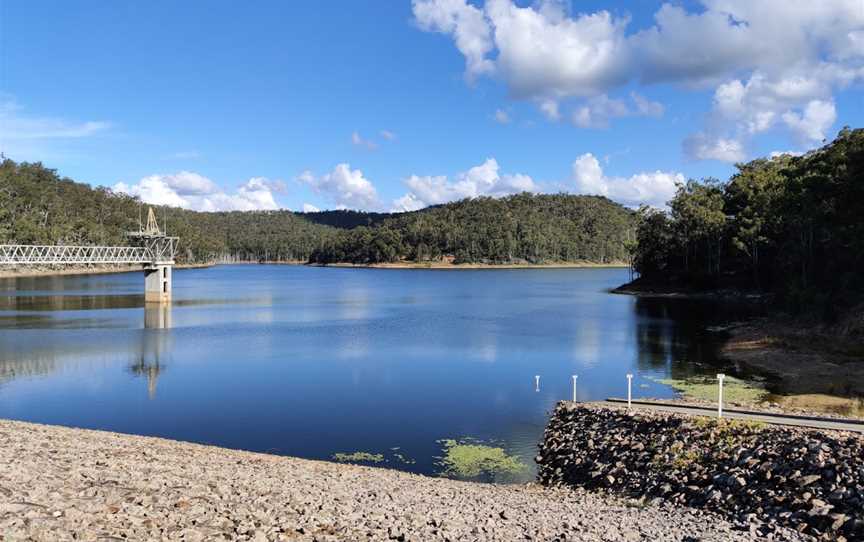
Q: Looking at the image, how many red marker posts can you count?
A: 0